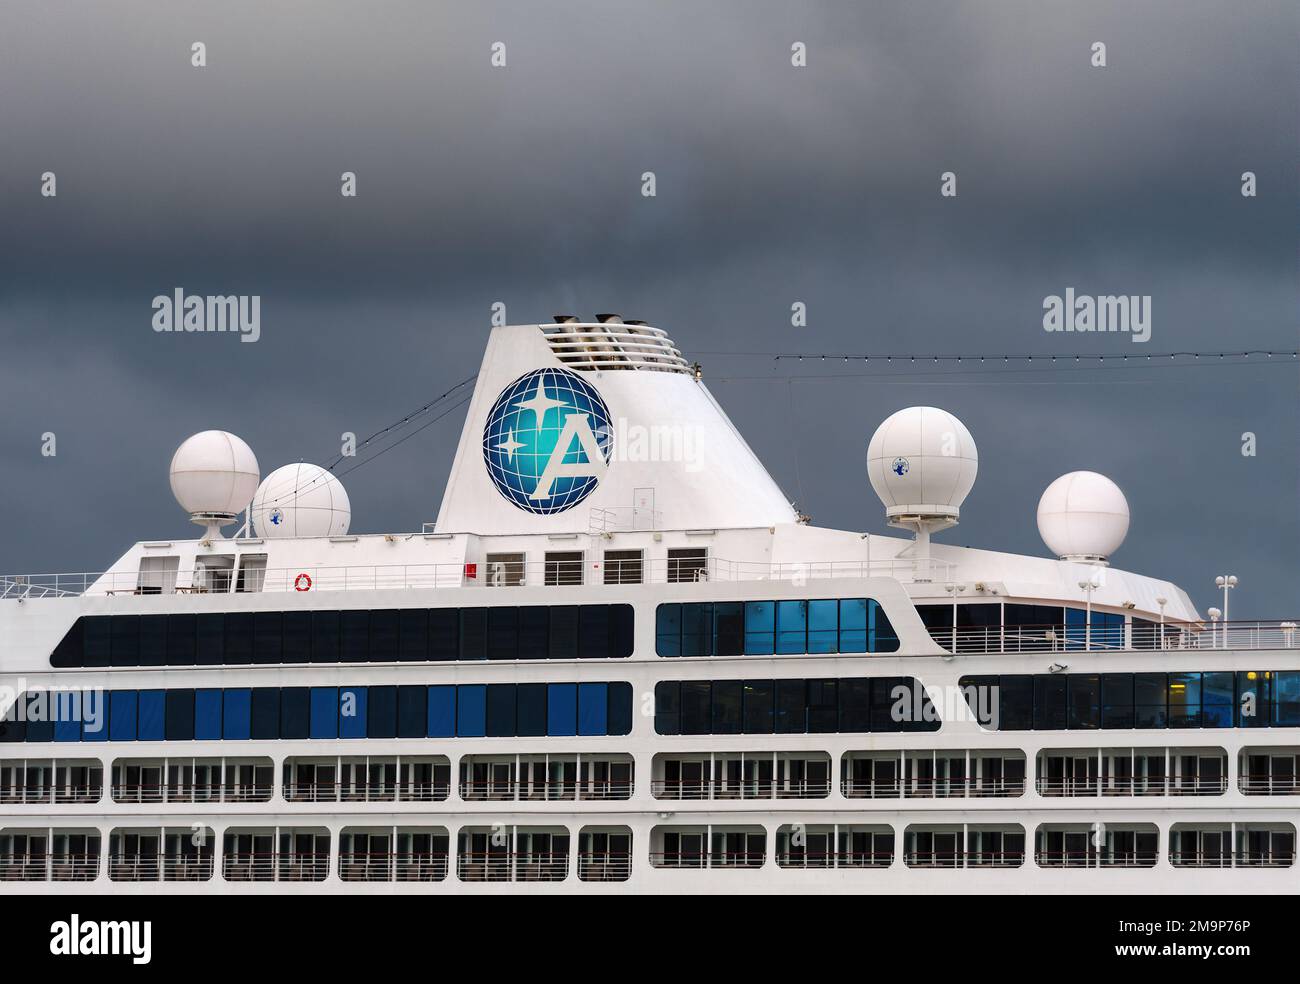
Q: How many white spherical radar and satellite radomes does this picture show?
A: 4